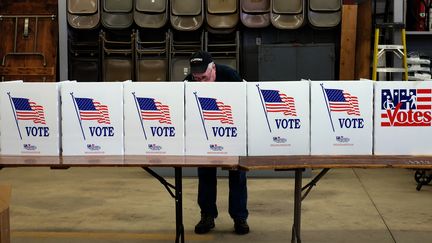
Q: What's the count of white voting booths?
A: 7